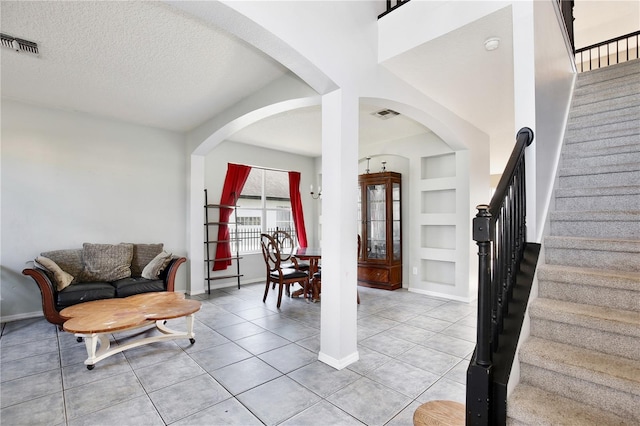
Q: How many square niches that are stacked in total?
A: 4